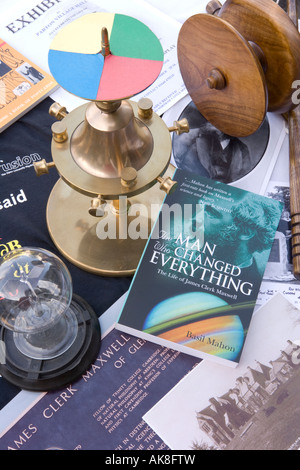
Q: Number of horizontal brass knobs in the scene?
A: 5